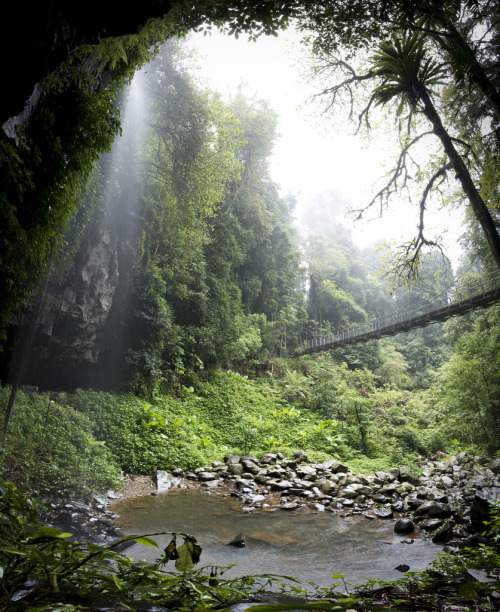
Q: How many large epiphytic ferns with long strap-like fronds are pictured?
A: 1